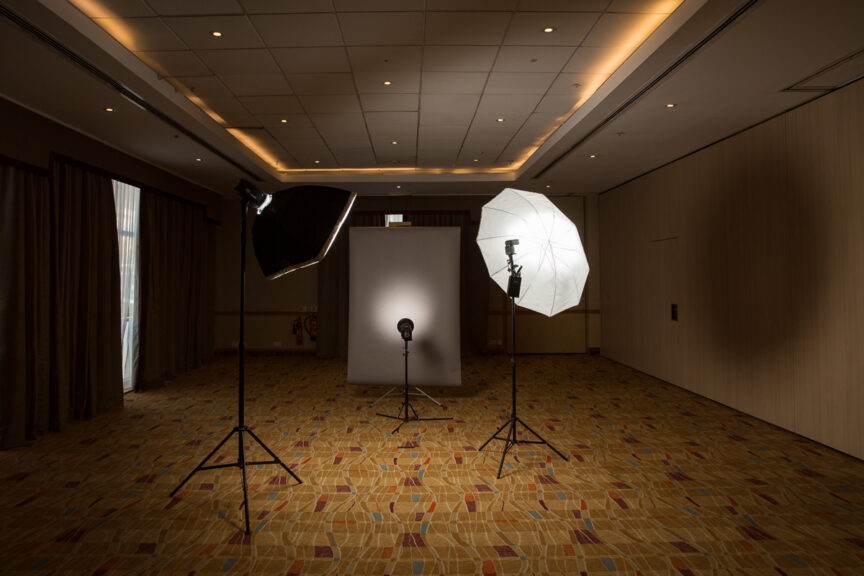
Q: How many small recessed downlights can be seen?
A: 14